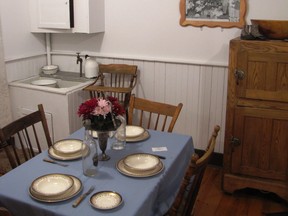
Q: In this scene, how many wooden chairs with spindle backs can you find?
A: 4